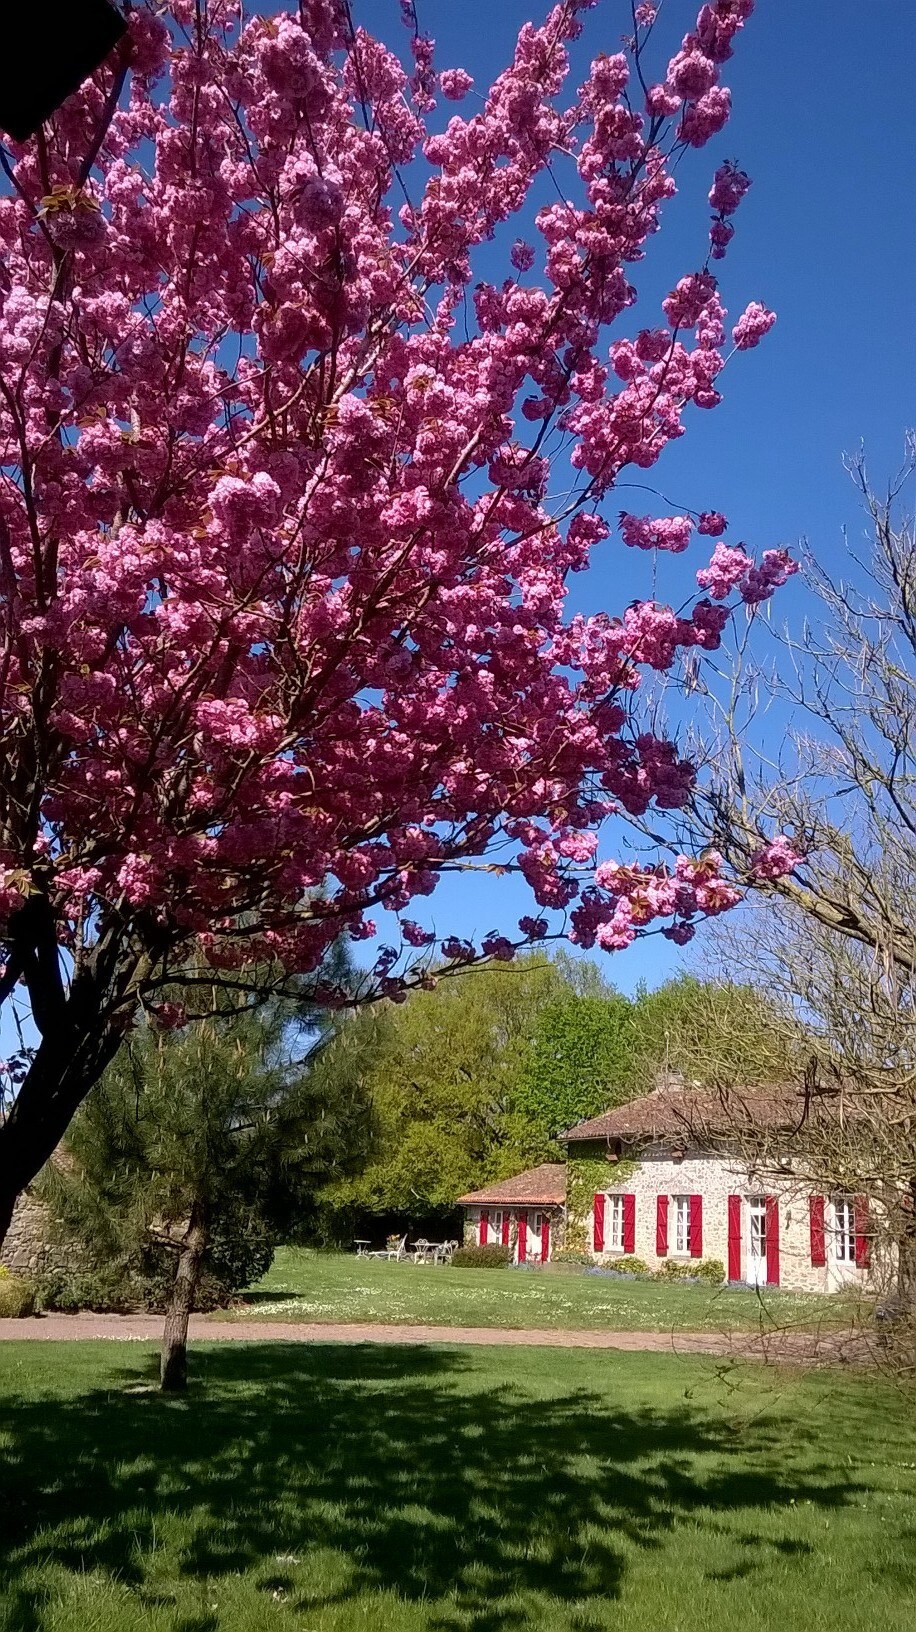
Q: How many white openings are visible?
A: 6